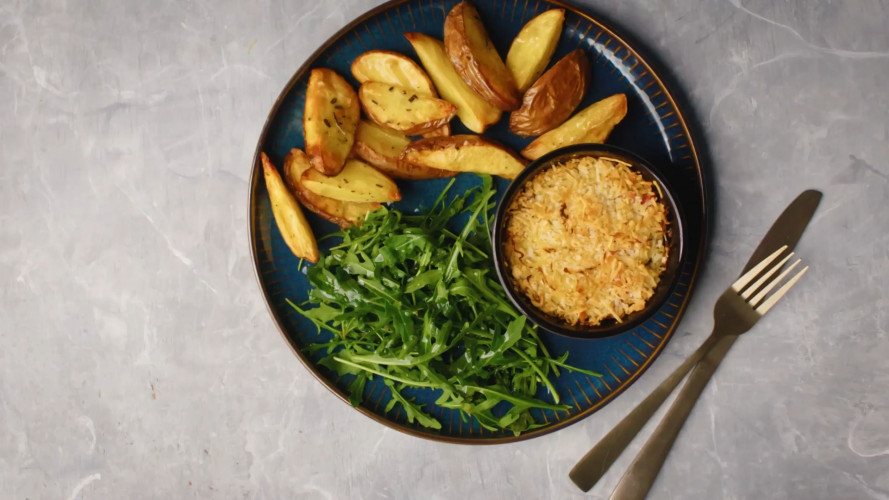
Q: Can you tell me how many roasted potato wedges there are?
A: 13